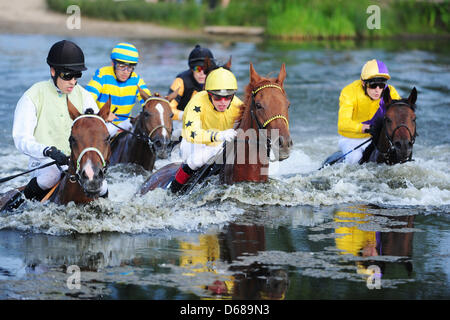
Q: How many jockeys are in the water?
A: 5